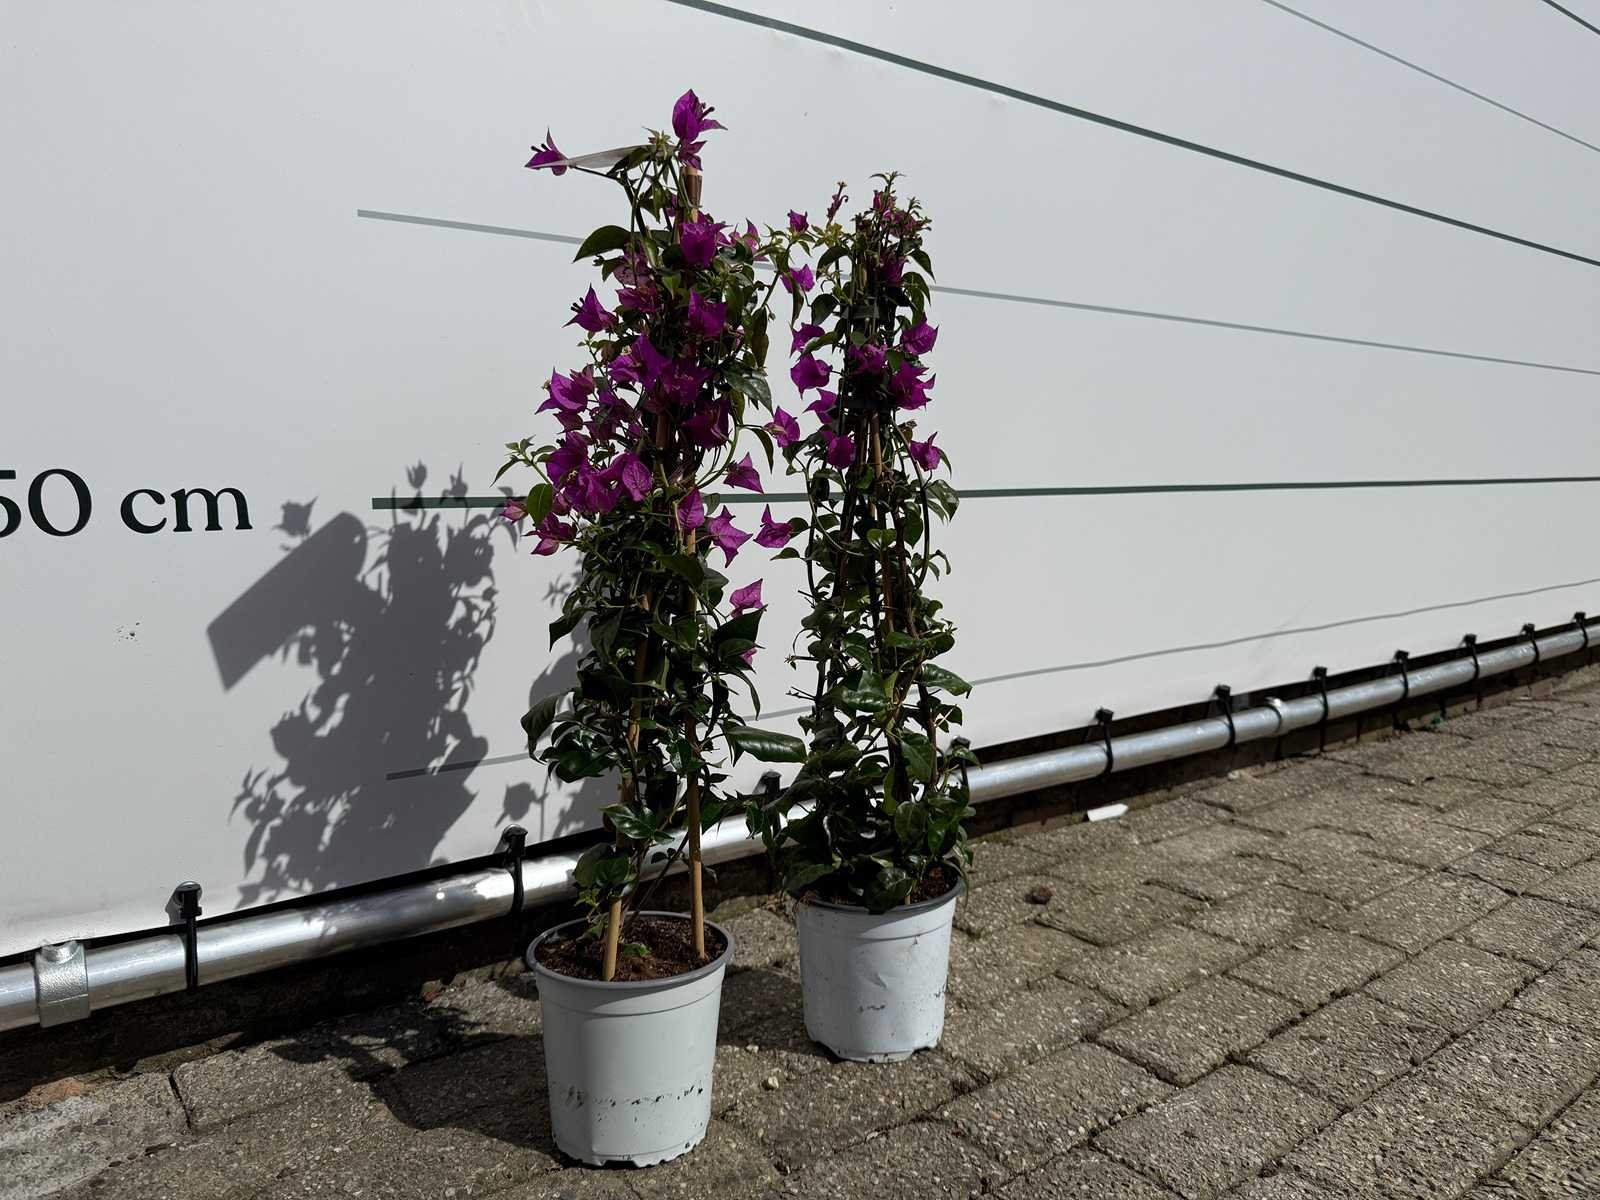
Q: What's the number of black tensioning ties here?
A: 11